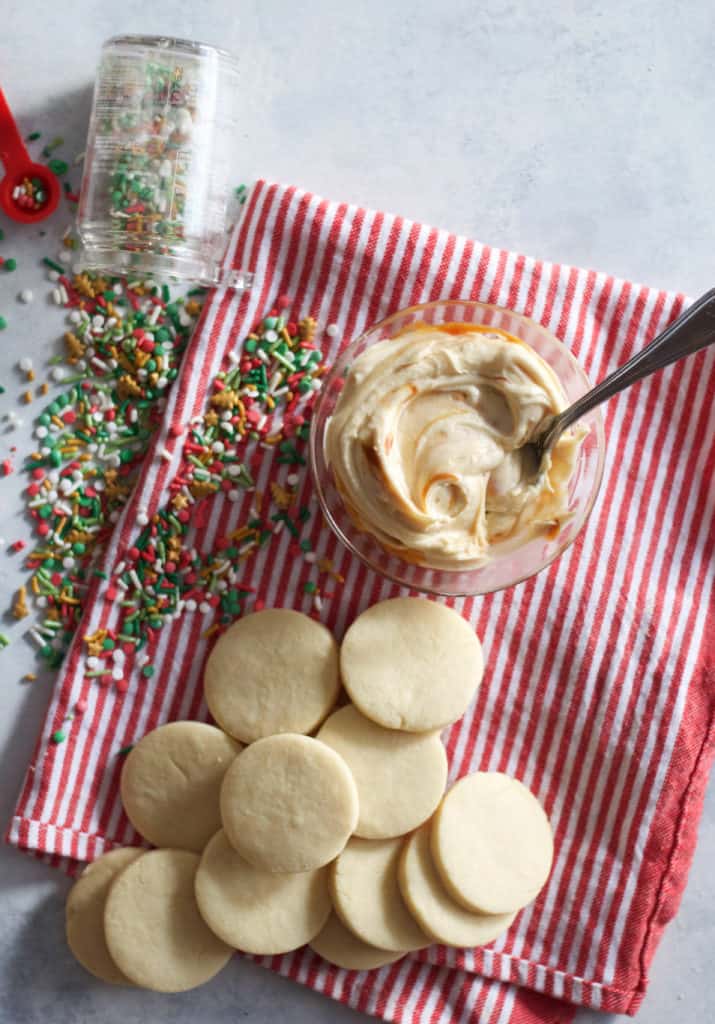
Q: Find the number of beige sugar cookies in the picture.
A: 12